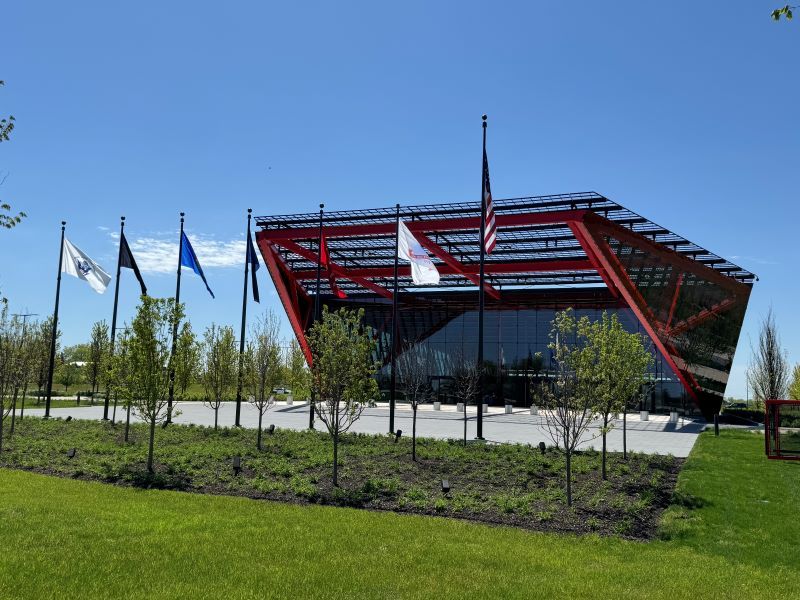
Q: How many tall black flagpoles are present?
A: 7